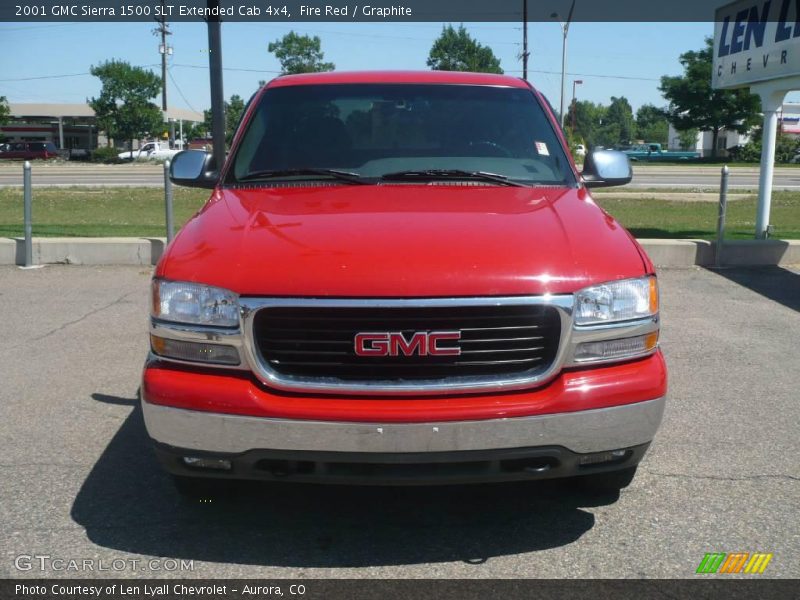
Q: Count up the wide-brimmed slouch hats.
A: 0